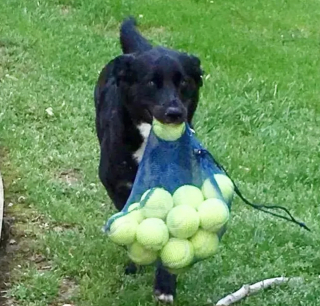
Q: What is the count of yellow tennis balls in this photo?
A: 12